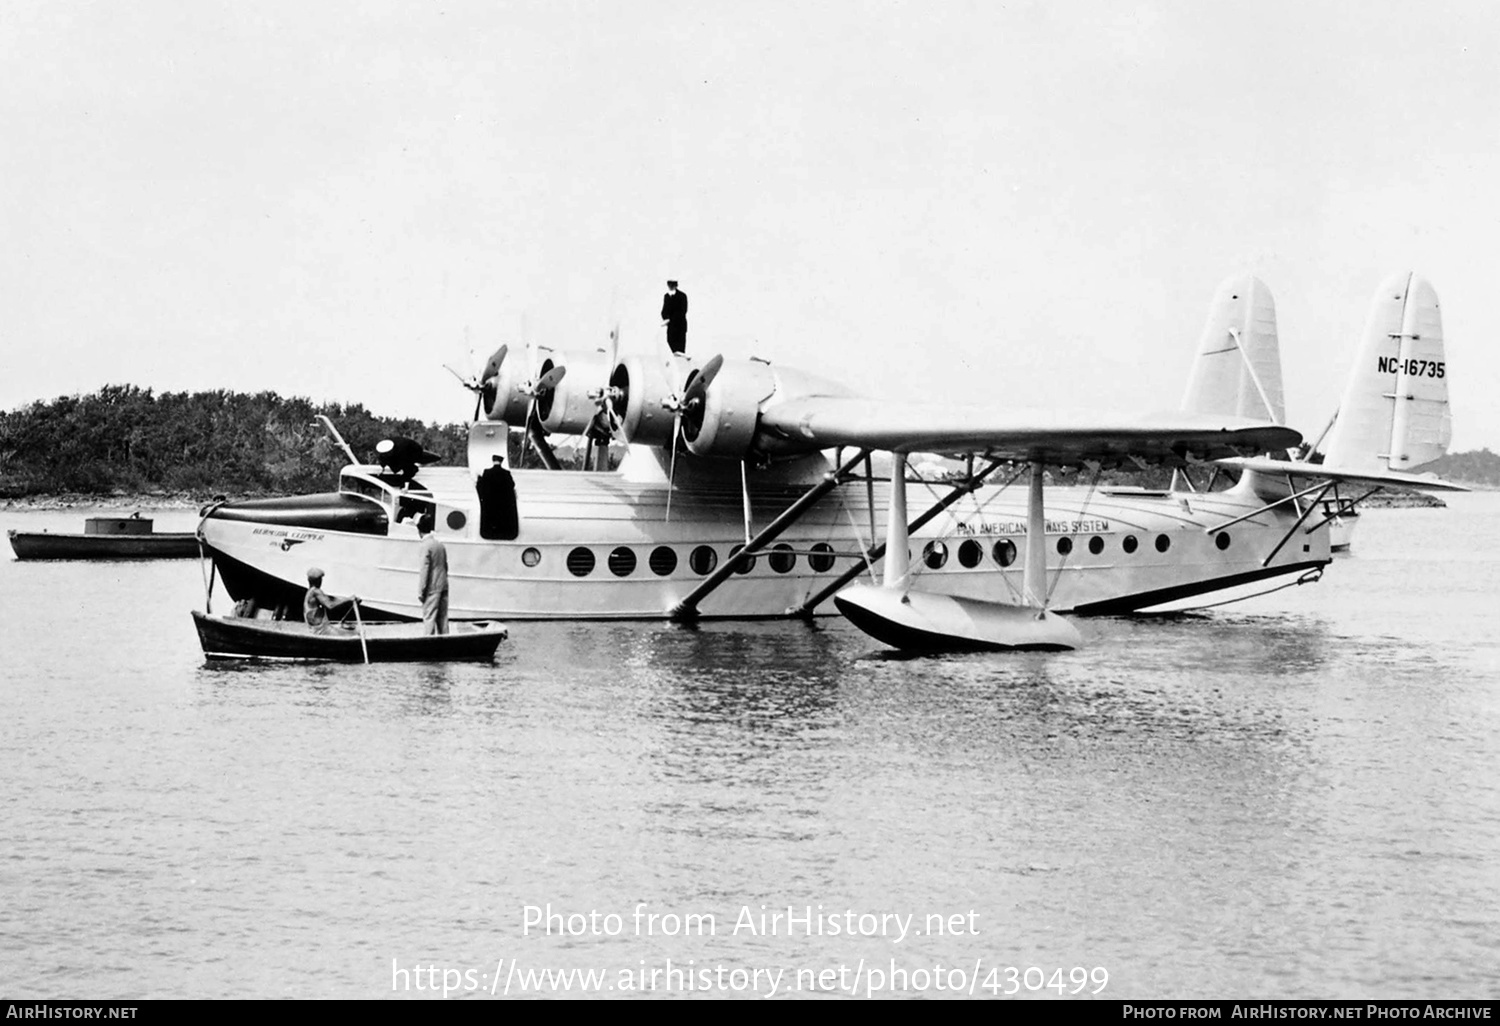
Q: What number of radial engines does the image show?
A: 4